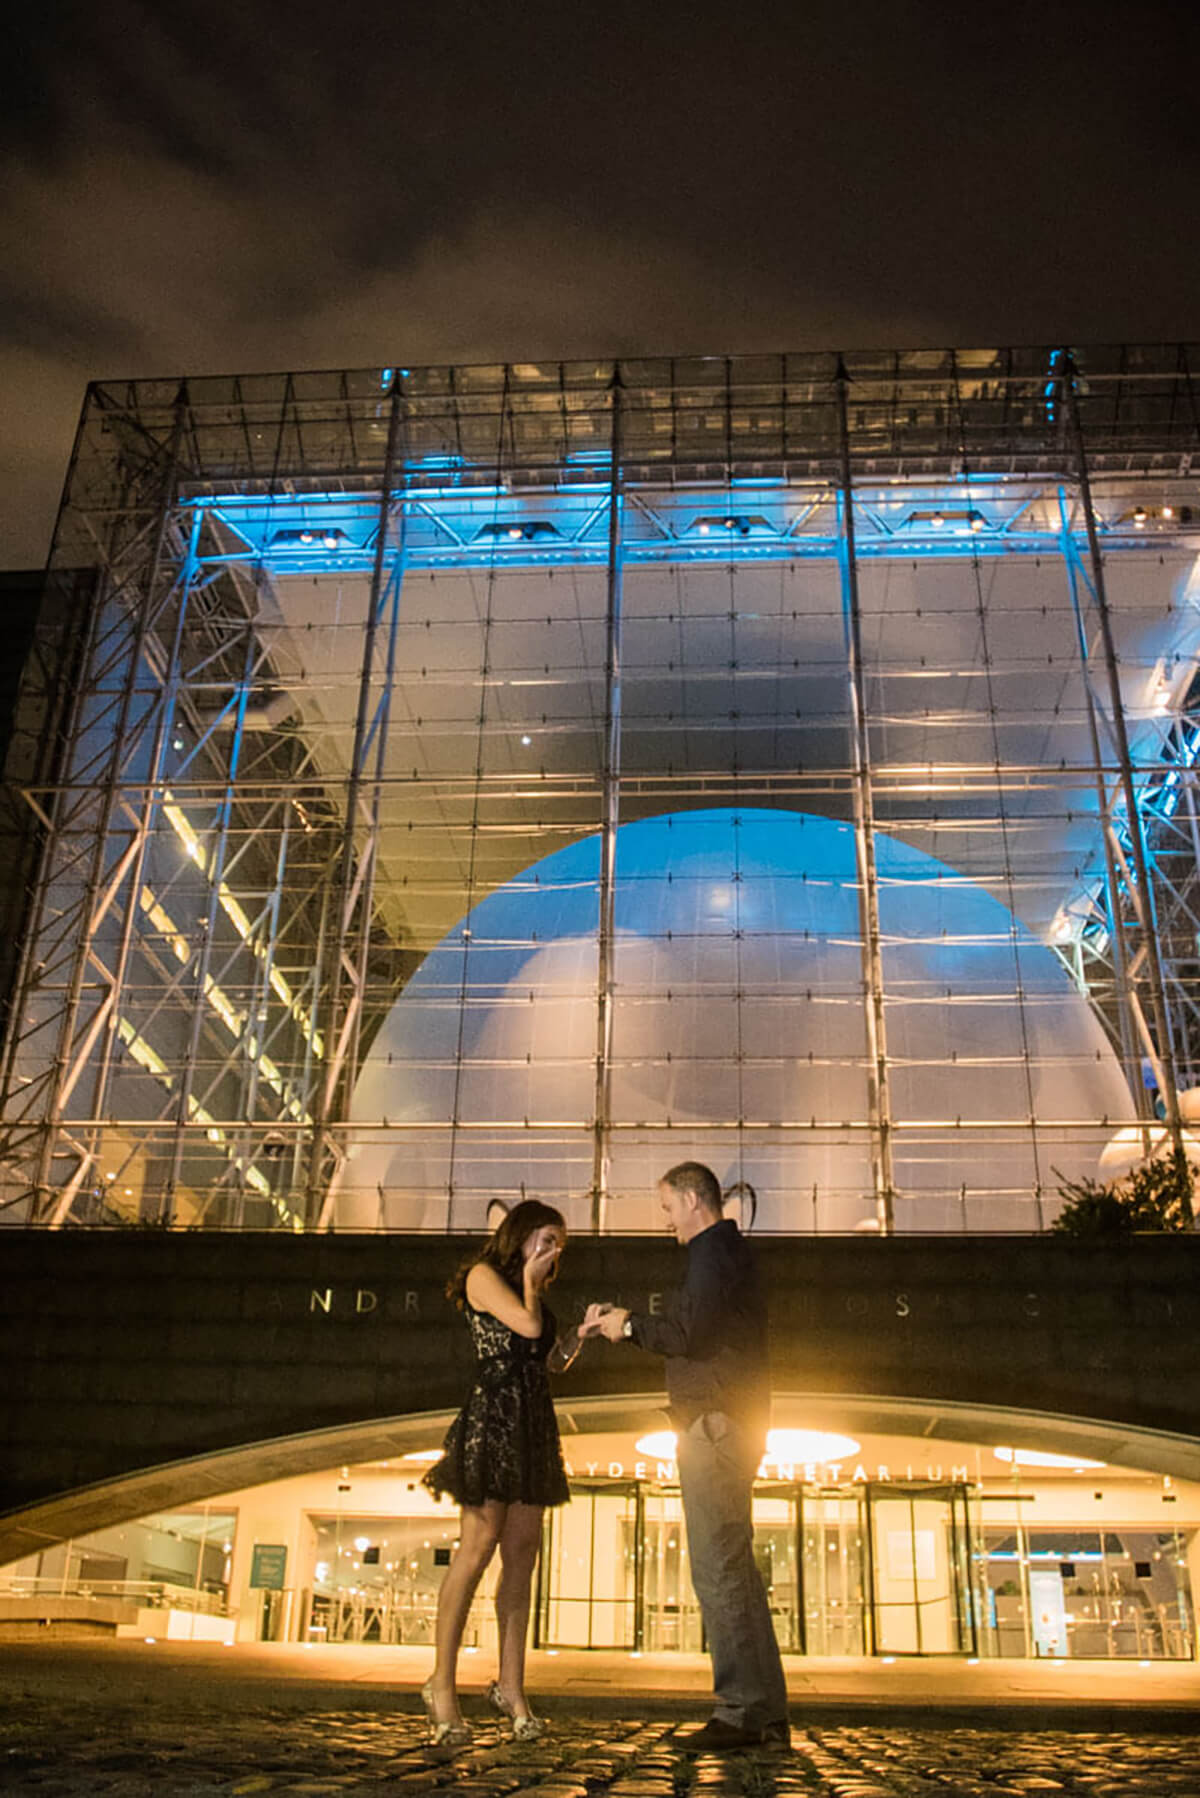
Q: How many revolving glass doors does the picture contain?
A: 3